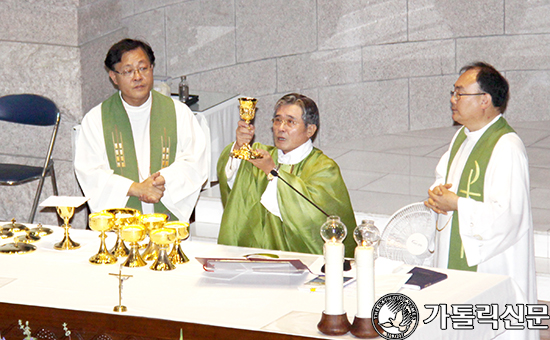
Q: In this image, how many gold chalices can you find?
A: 8